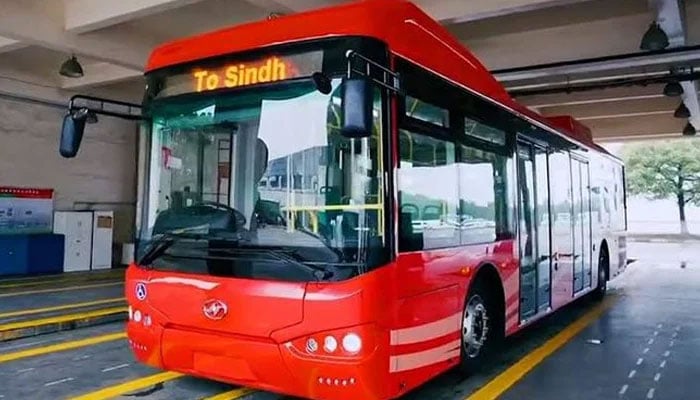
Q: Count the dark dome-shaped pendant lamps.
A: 5